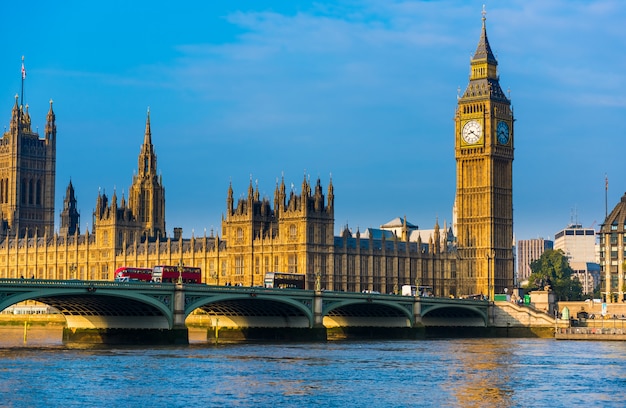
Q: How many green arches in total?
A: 4